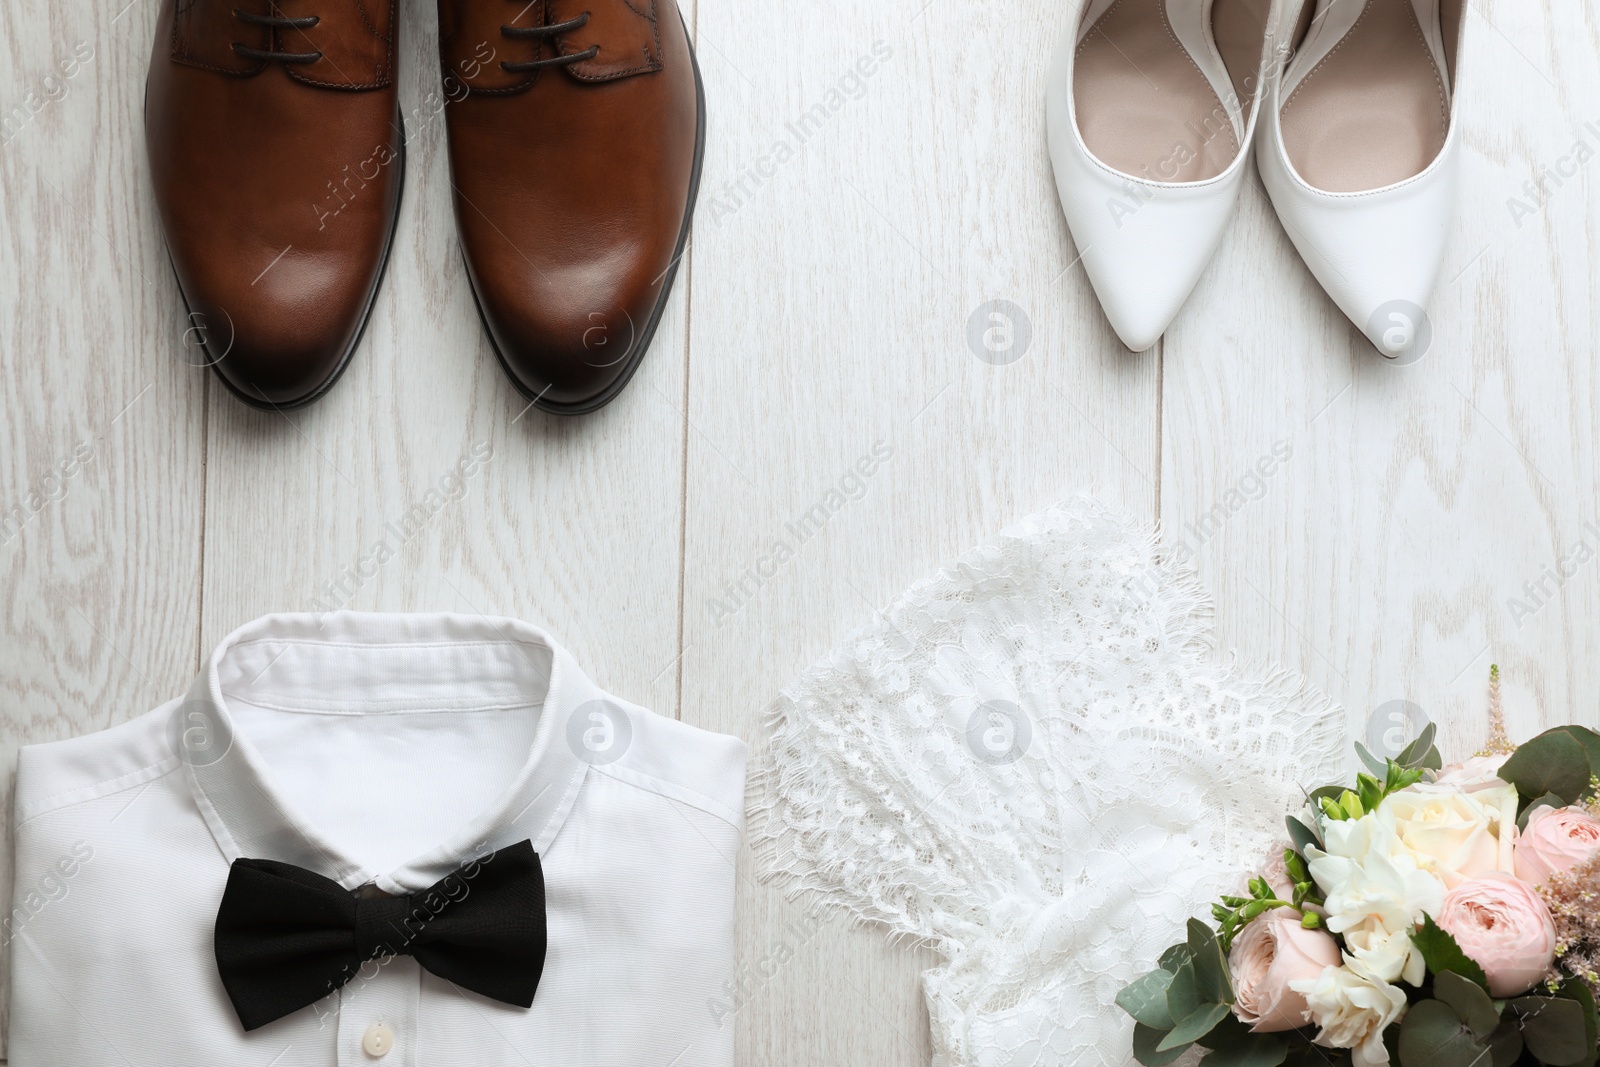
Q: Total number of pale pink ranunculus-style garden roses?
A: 3